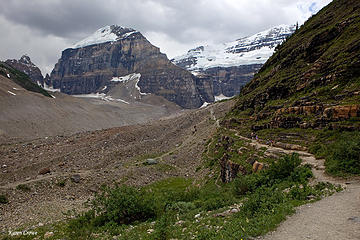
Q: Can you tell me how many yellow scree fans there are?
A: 0